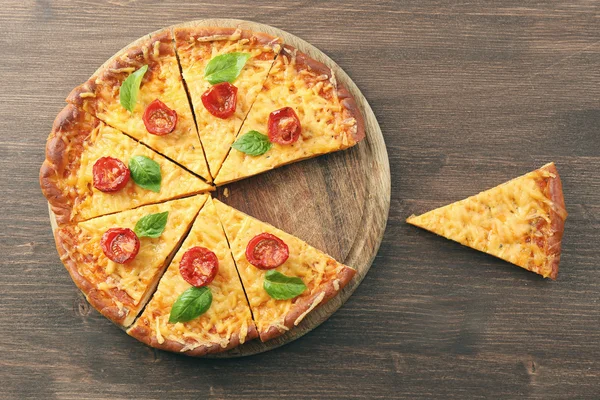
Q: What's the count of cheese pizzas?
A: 1